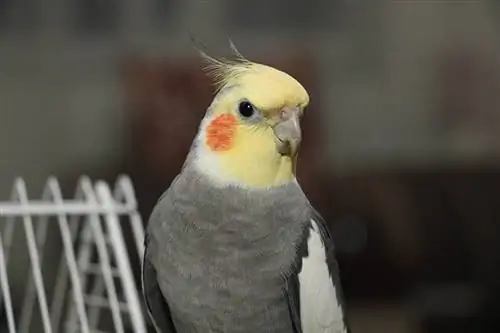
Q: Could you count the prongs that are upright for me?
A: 5